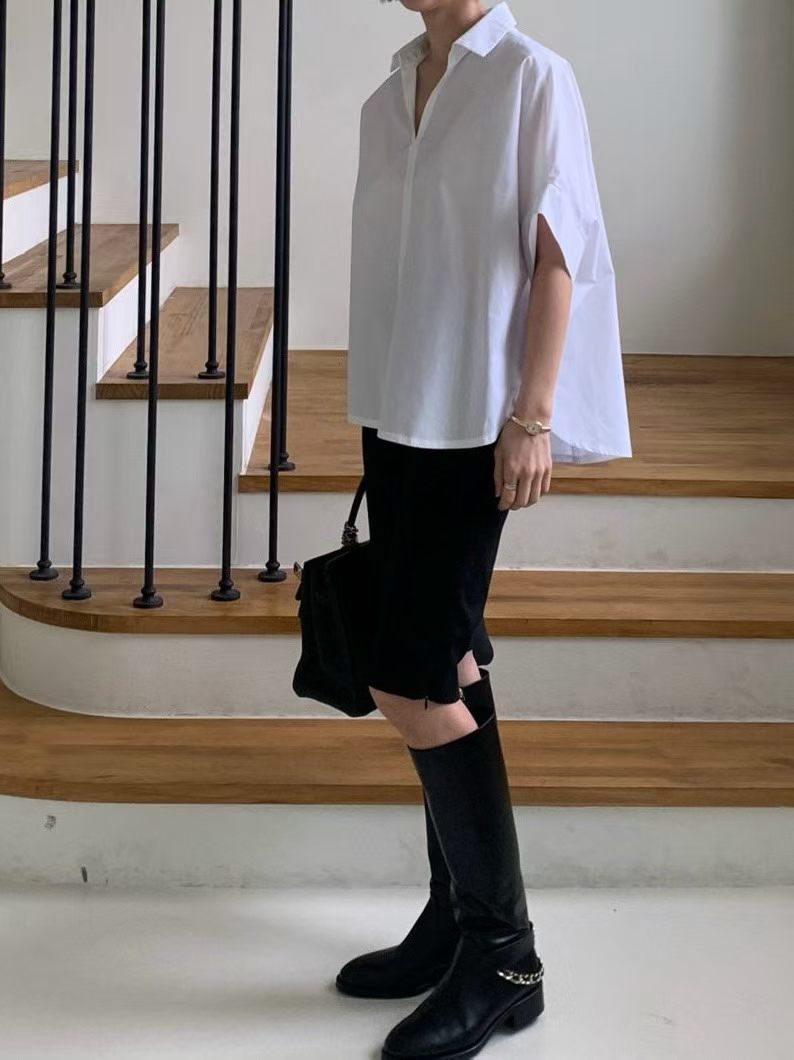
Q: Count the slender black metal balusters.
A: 10